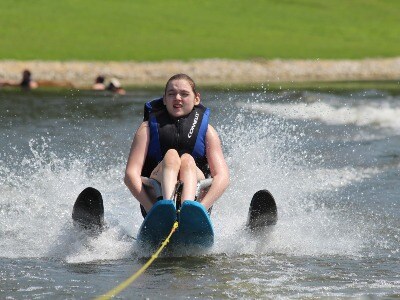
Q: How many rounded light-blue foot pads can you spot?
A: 2